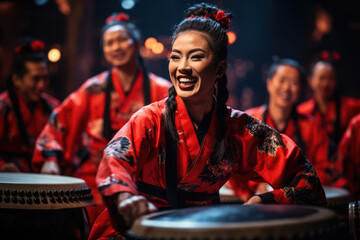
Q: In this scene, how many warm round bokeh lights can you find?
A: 4